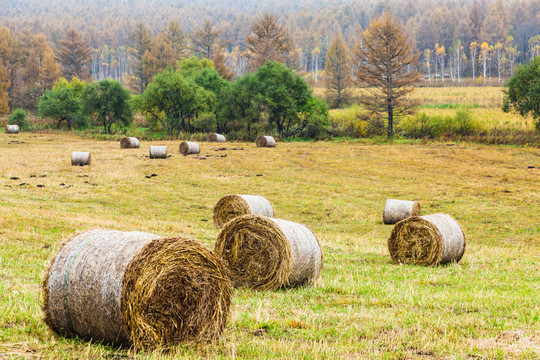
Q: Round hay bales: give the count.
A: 12